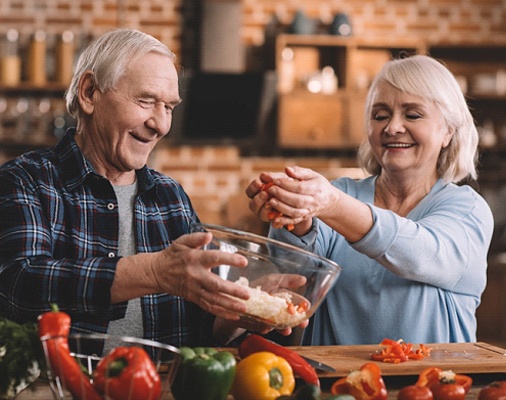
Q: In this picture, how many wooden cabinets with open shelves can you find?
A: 1